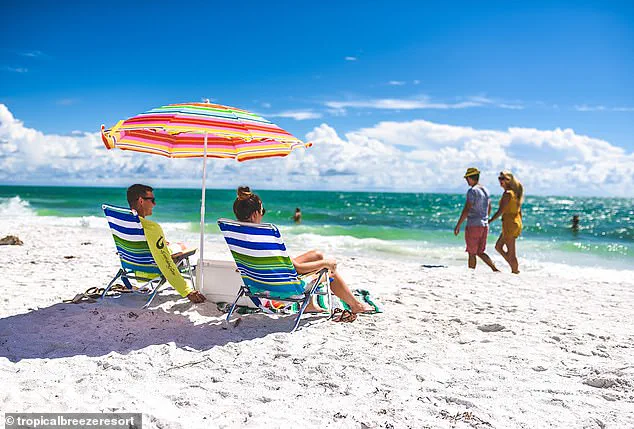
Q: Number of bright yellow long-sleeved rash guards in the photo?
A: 1